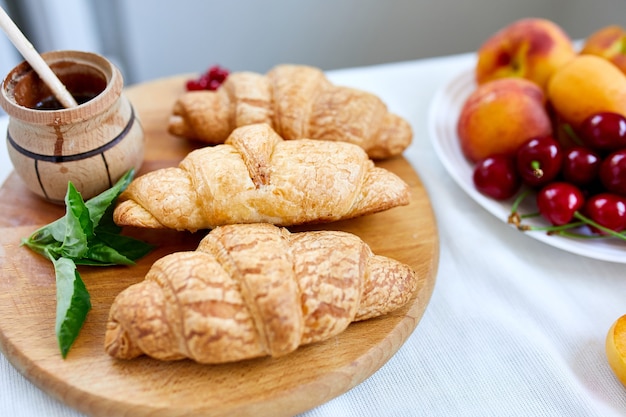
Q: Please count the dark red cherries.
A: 7